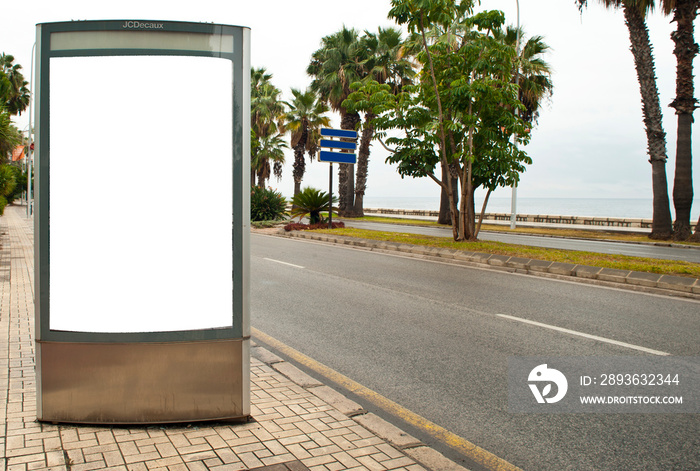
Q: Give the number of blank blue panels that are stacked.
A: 3